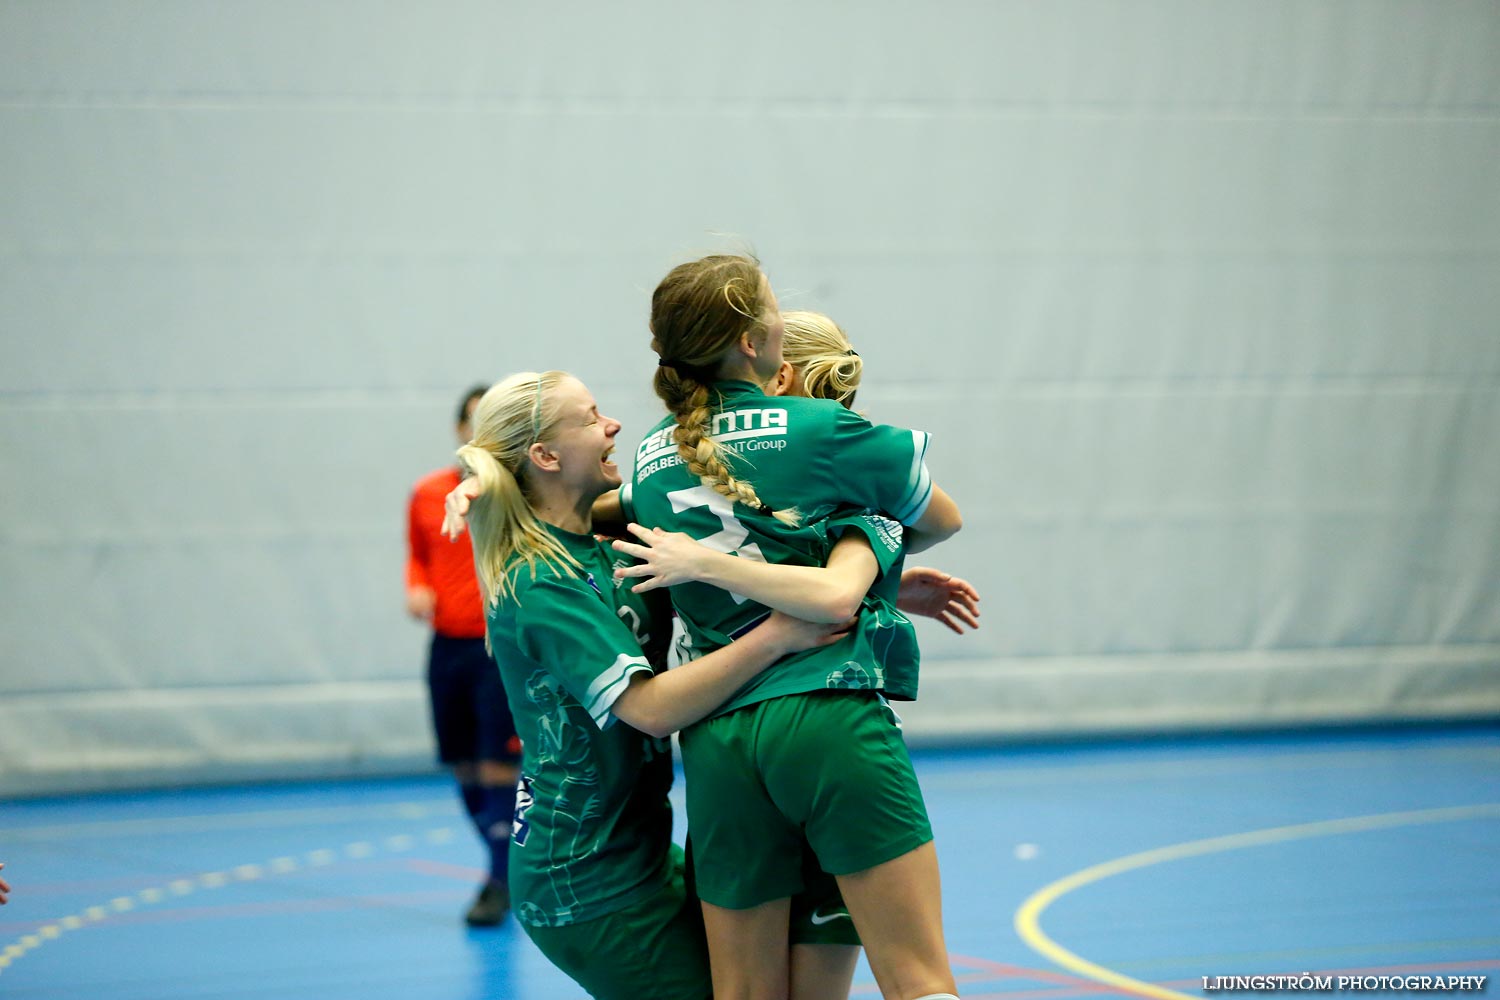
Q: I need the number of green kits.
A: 3